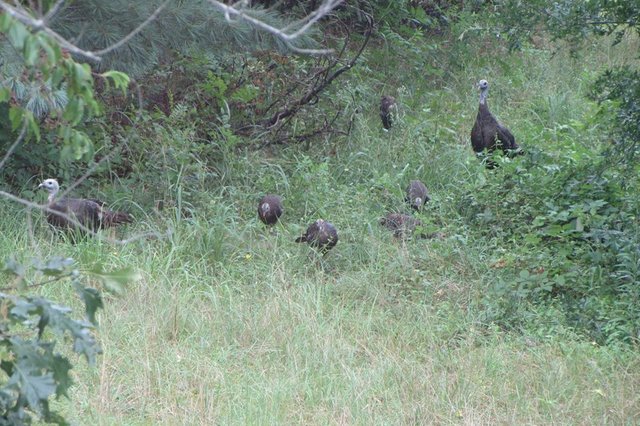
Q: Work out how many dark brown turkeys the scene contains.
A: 7